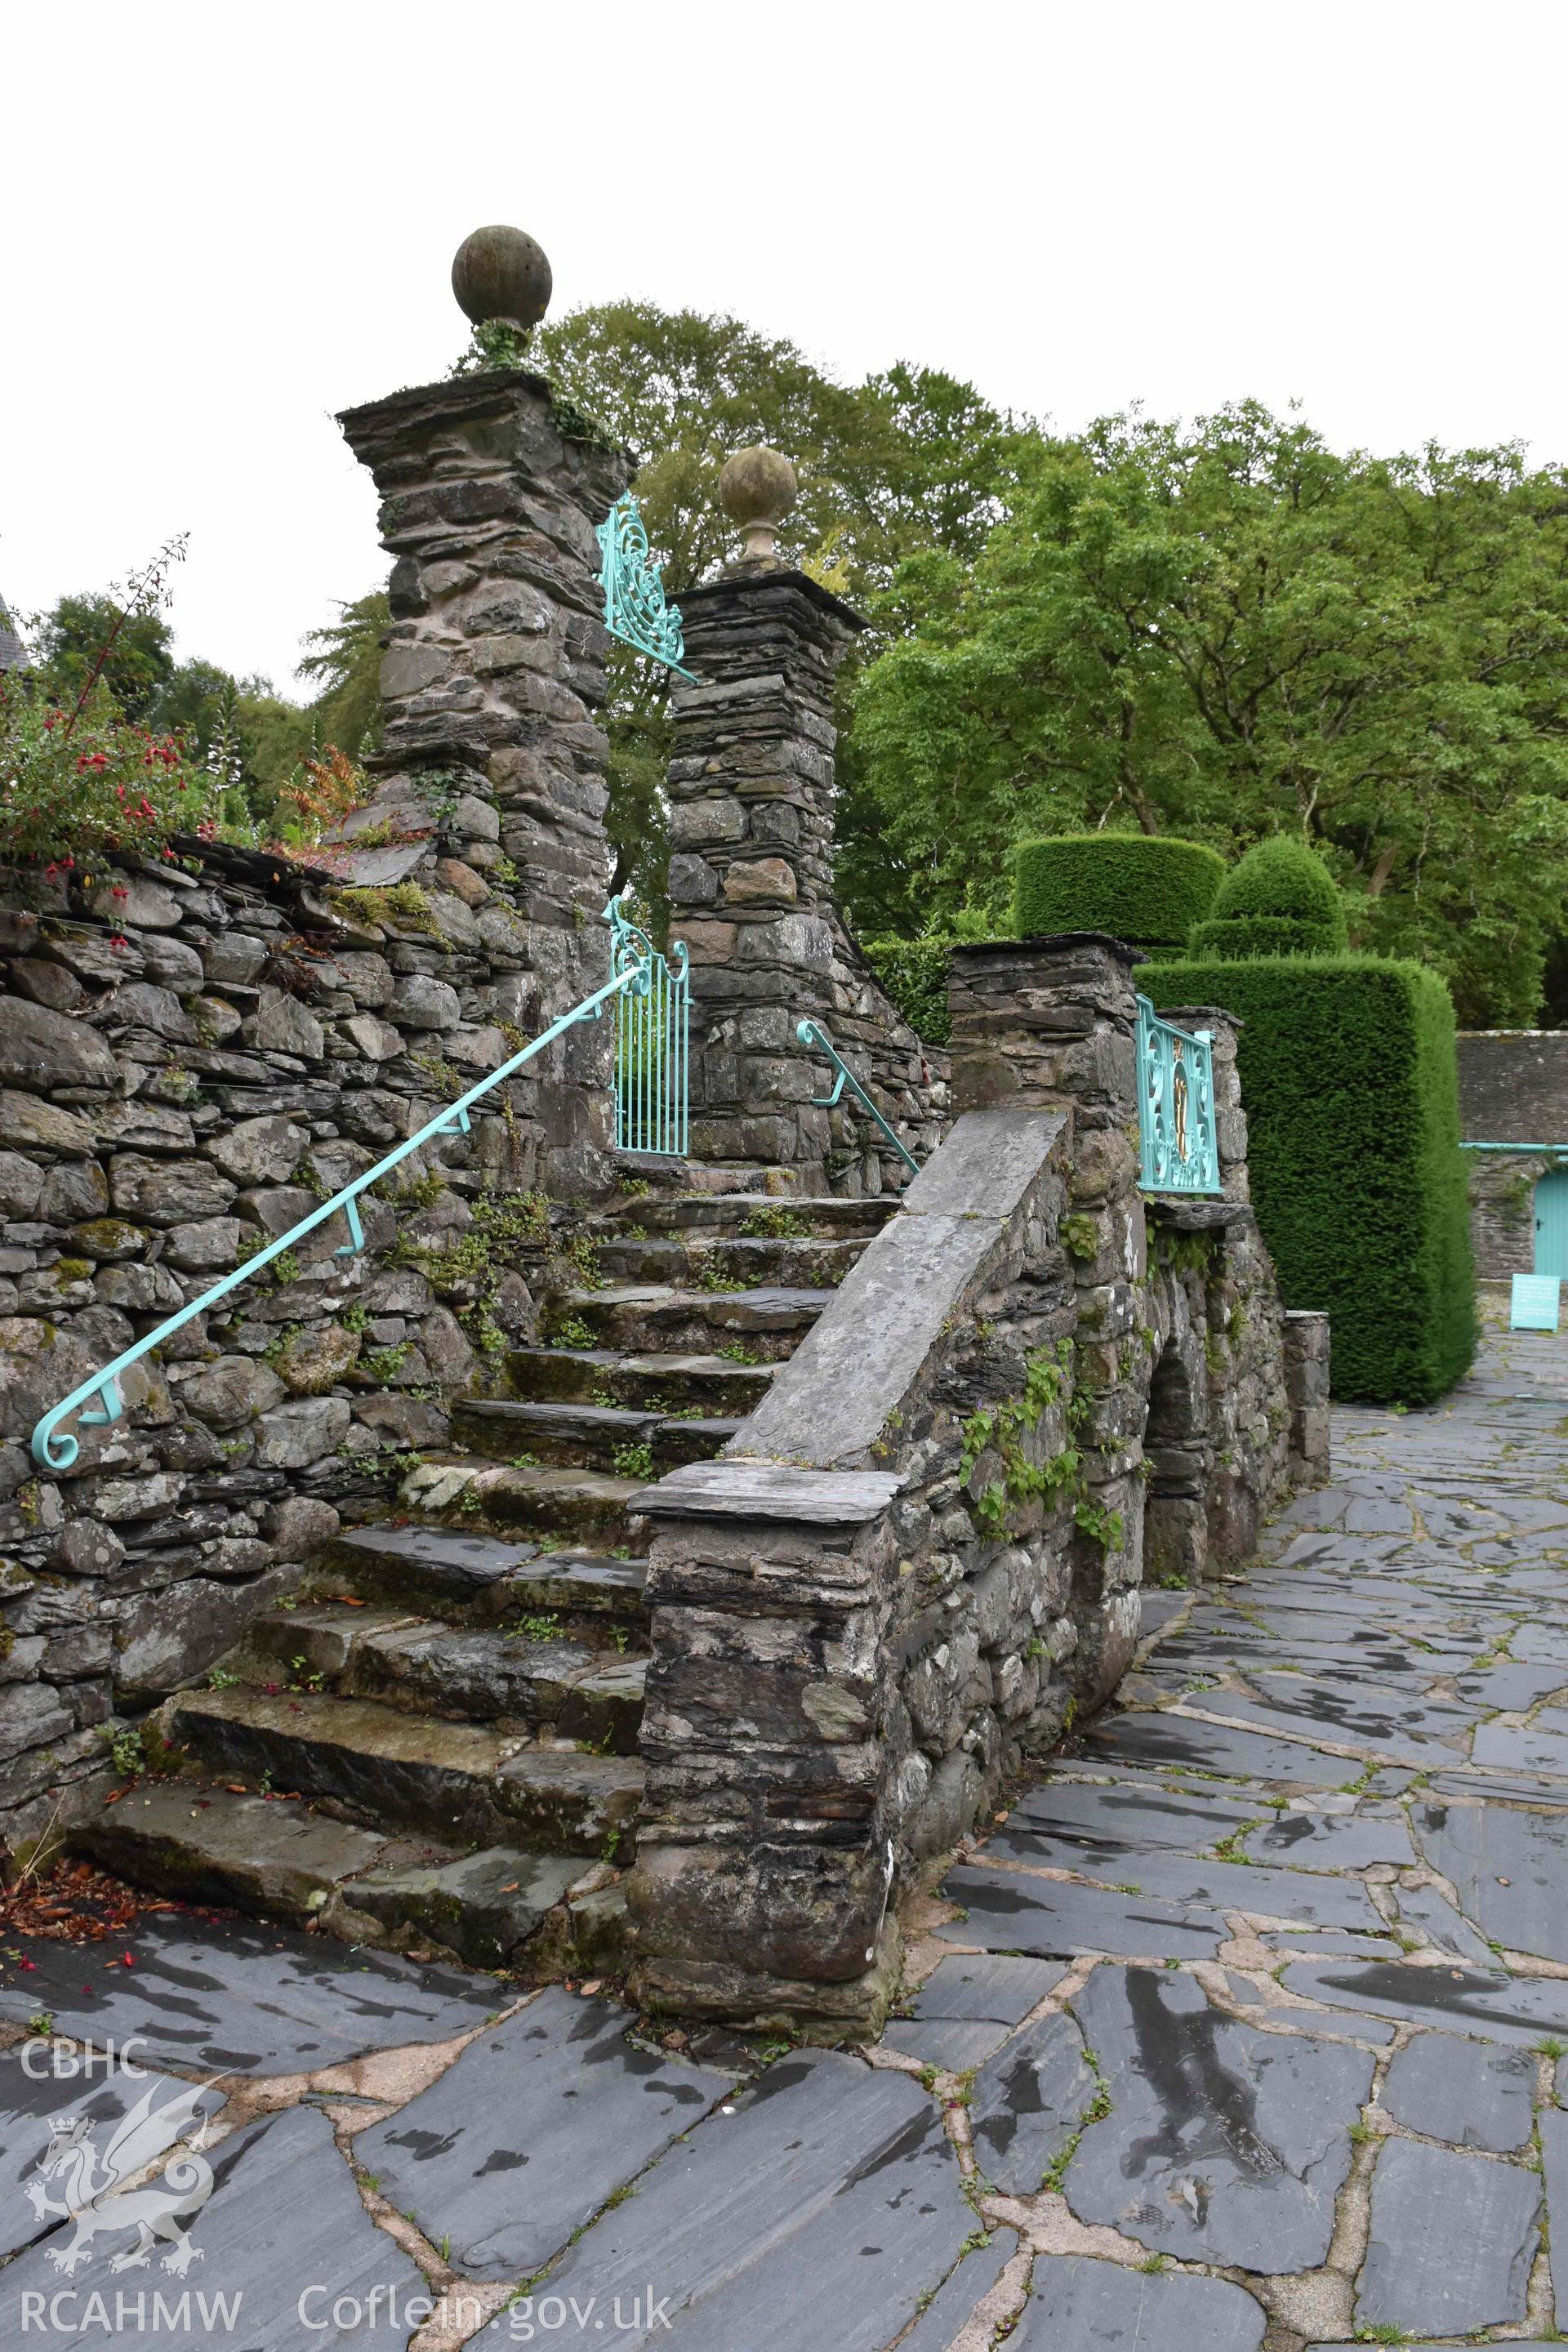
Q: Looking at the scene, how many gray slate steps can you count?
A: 11